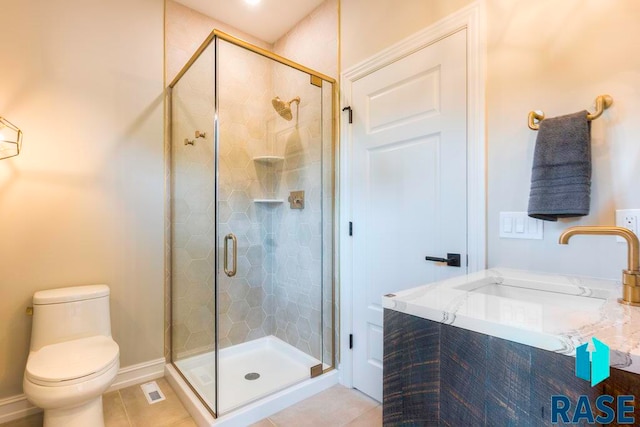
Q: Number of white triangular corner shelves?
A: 2